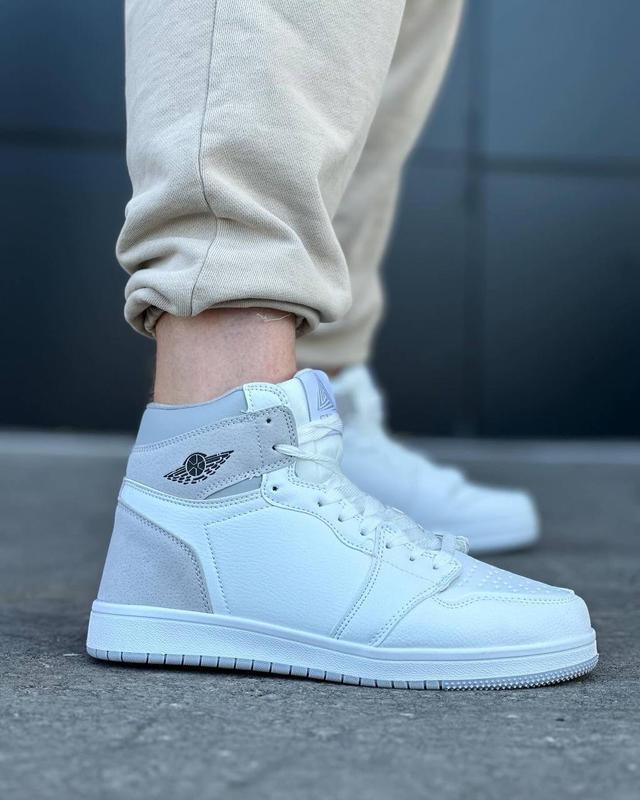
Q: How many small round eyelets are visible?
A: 9